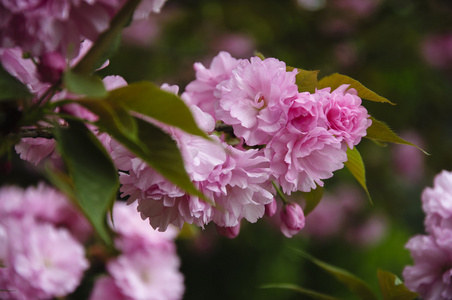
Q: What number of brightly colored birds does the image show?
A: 0